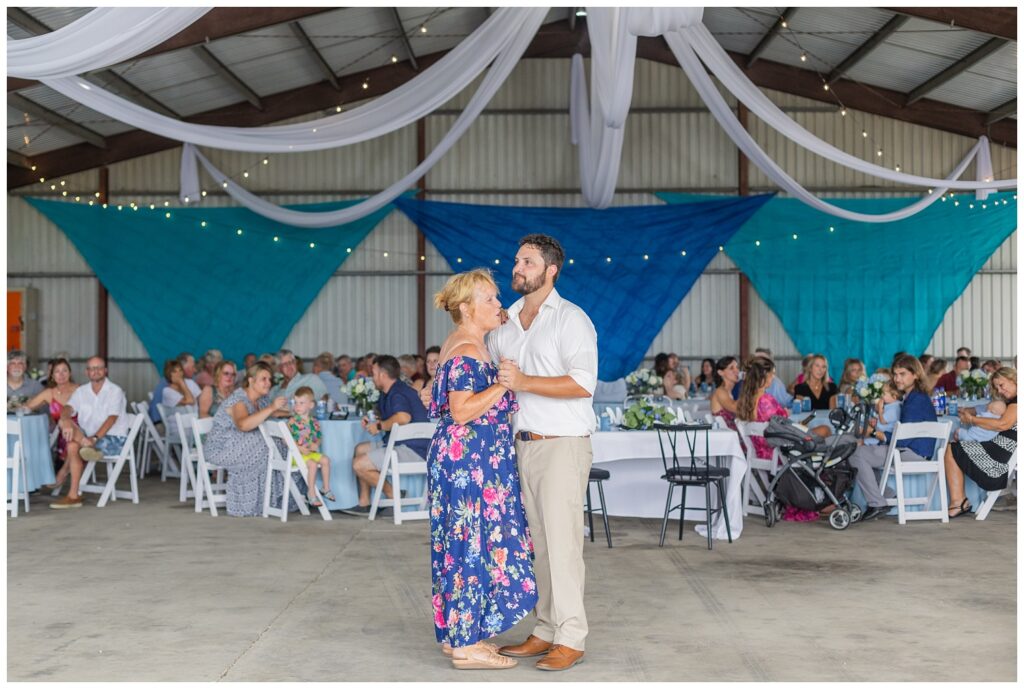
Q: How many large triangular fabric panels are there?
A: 3